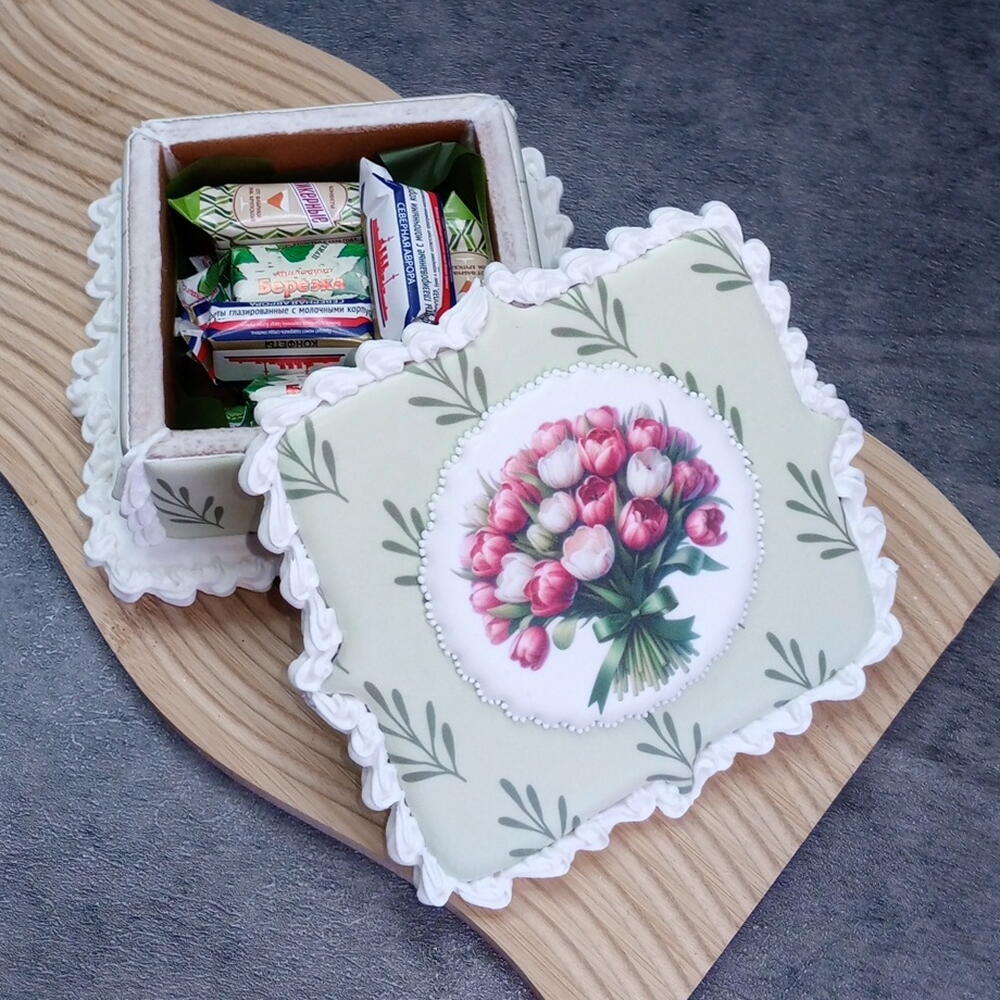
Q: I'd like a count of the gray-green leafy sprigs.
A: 12